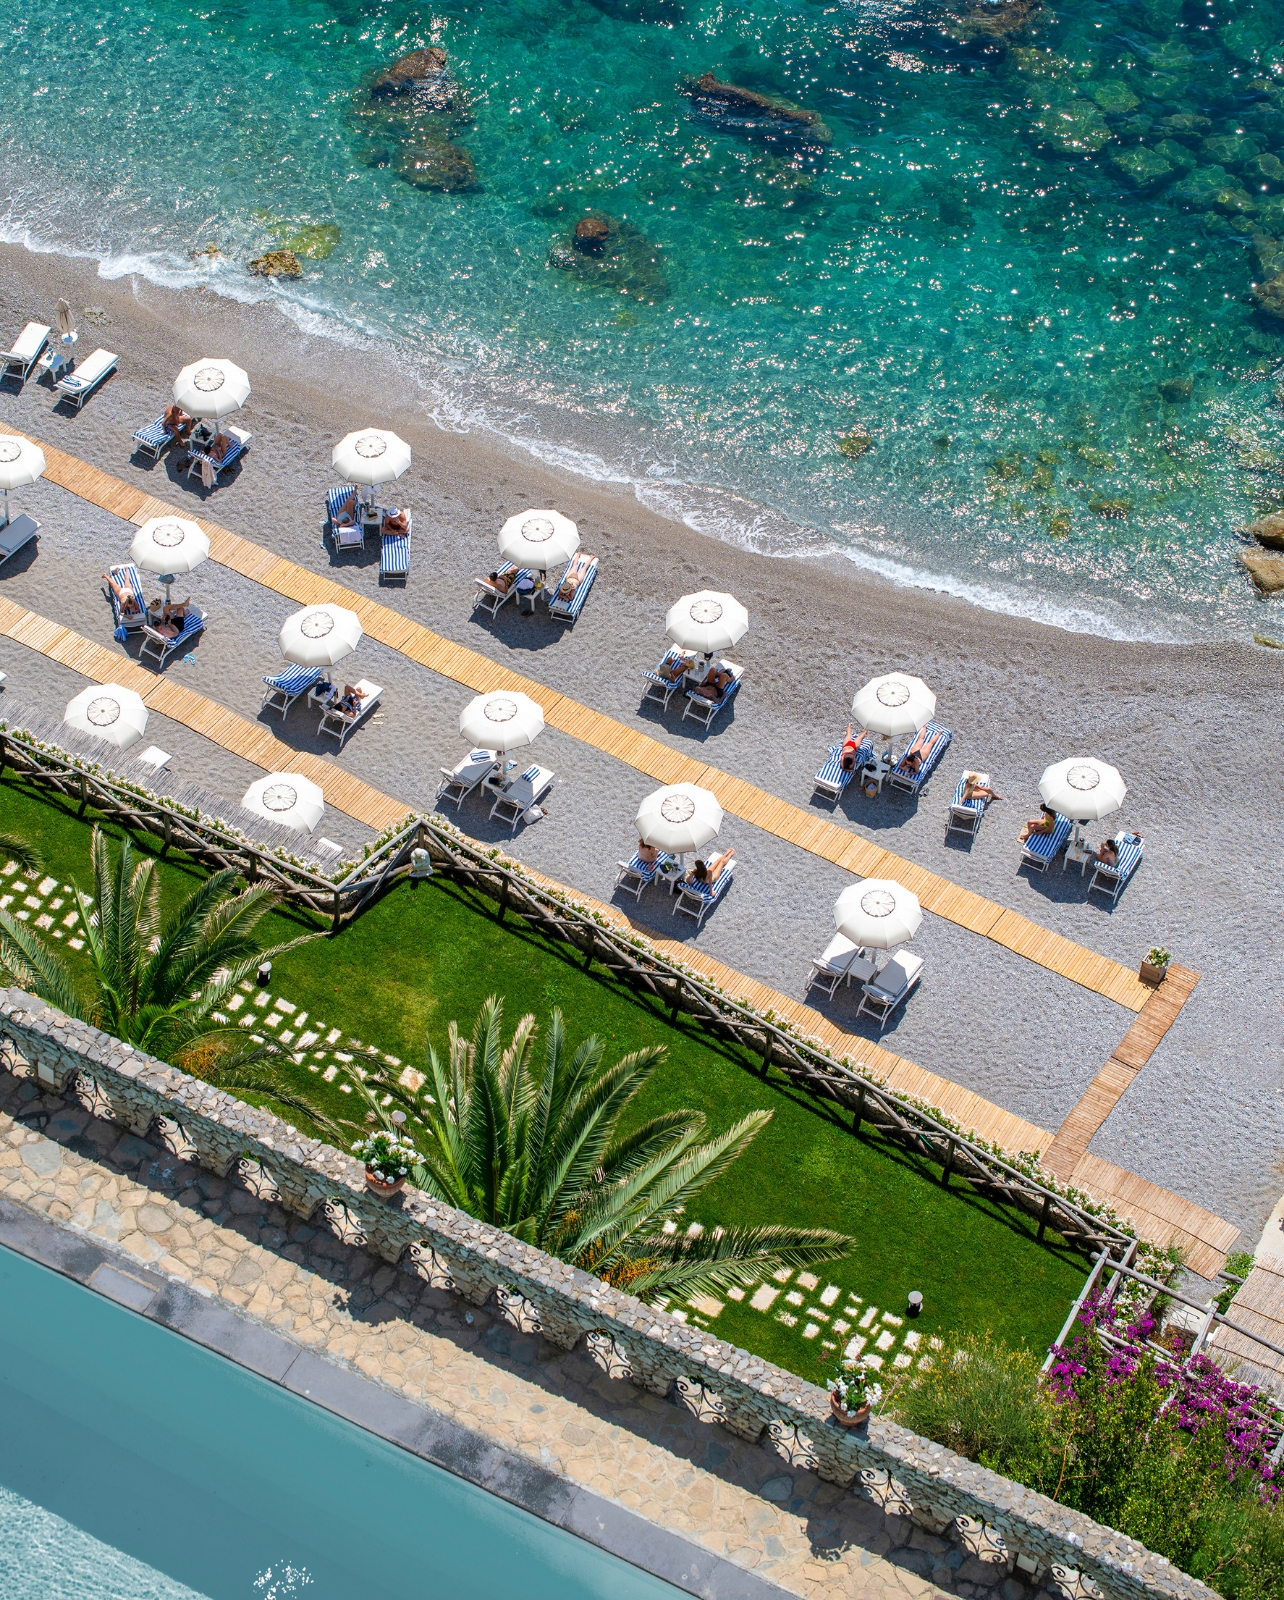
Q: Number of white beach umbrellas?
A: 14